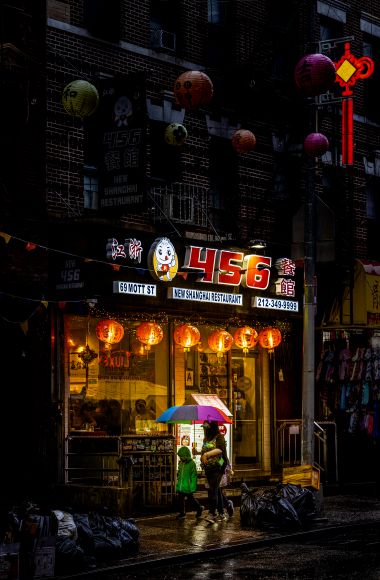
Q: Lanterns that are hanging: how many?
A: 12